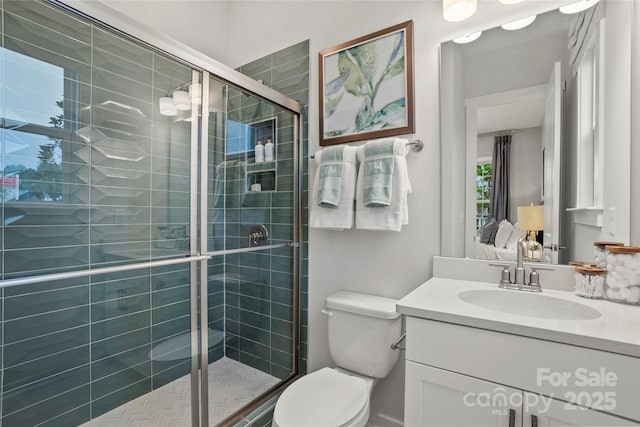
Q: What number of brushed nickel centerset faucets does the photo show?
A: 1